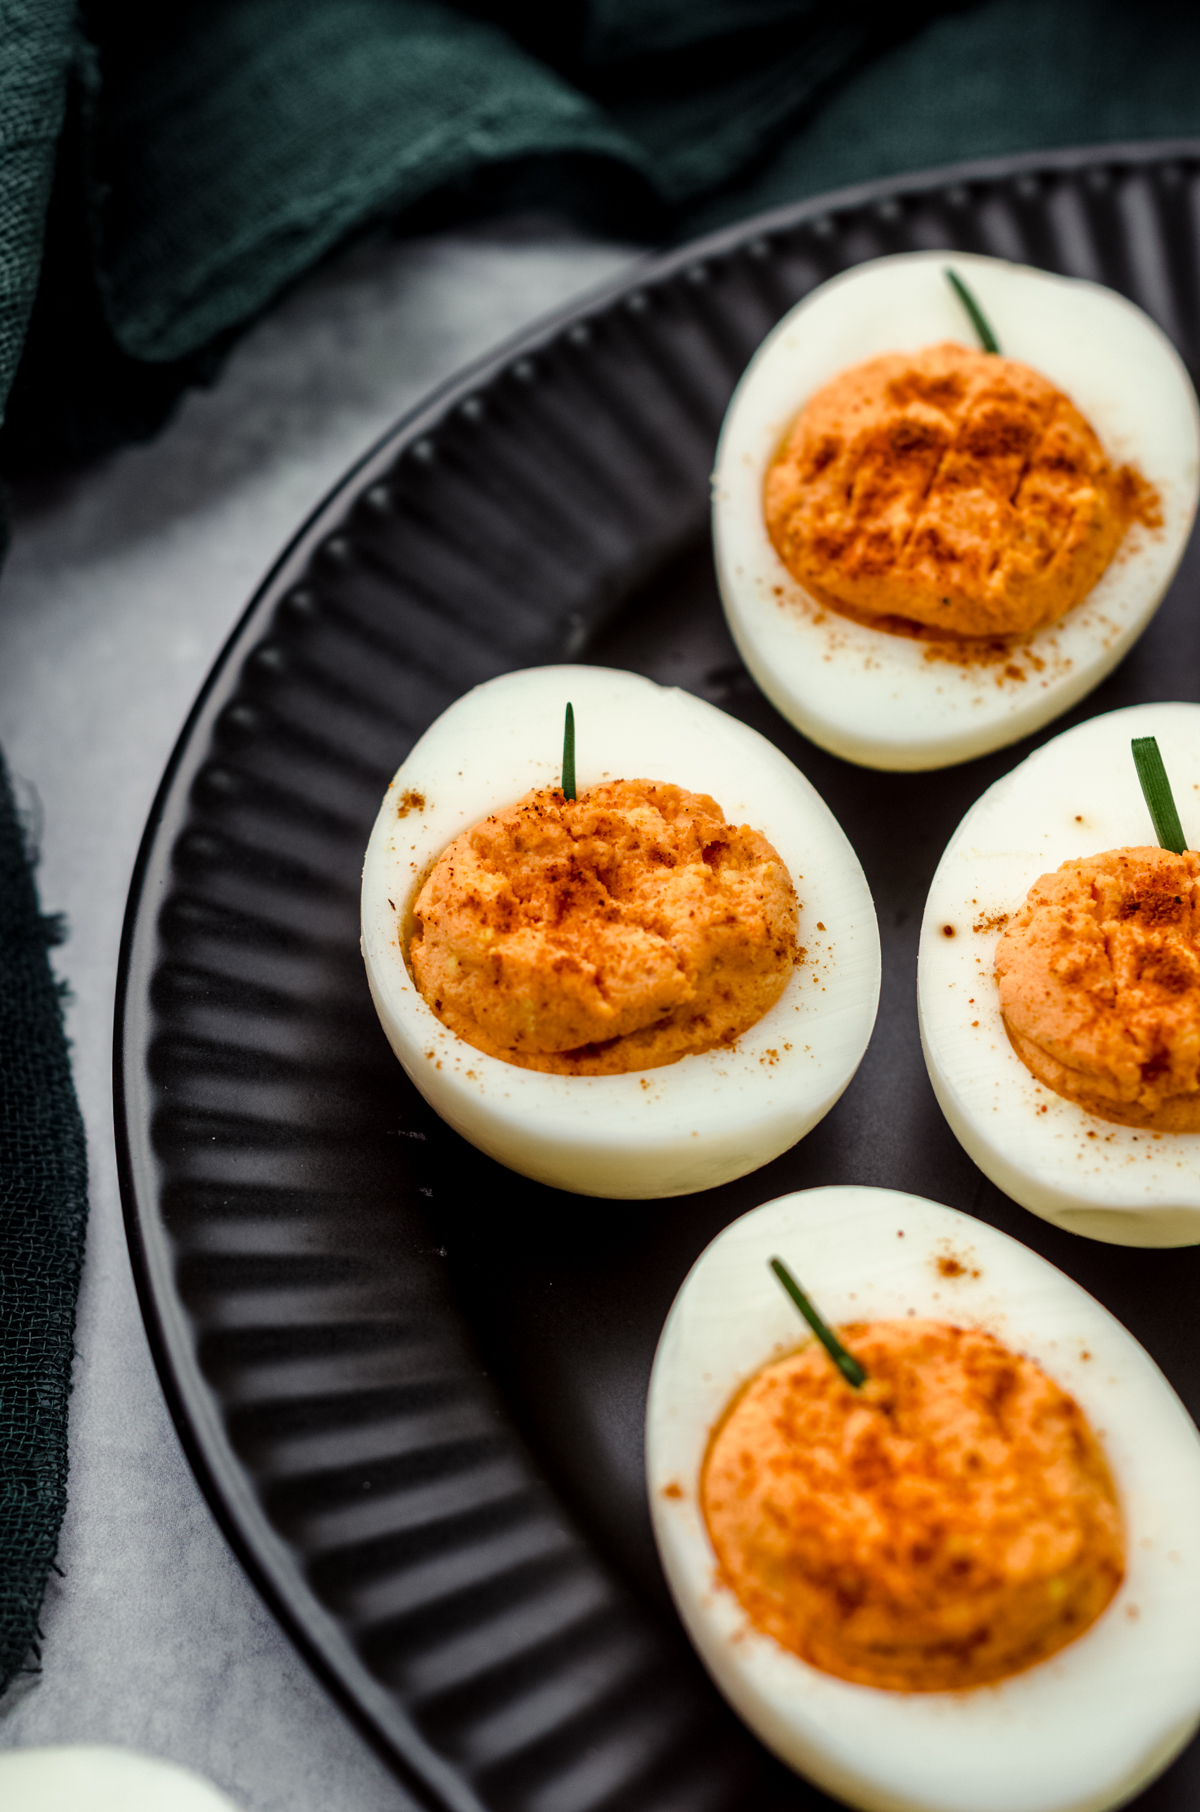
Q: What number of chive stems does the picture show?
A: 4